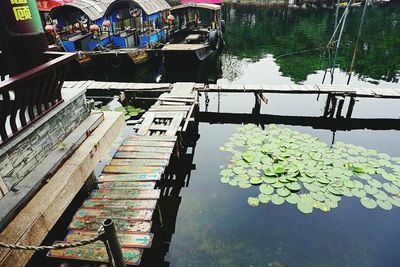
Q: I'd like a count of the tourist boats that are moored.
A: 3